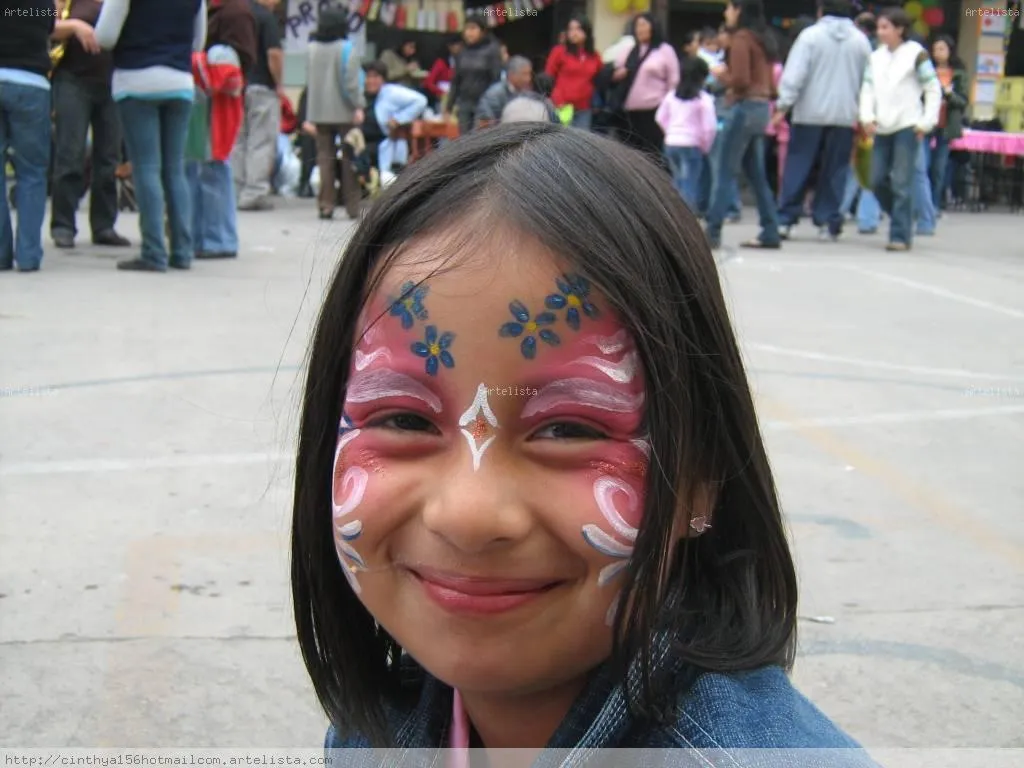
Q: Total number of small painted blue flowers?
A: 4